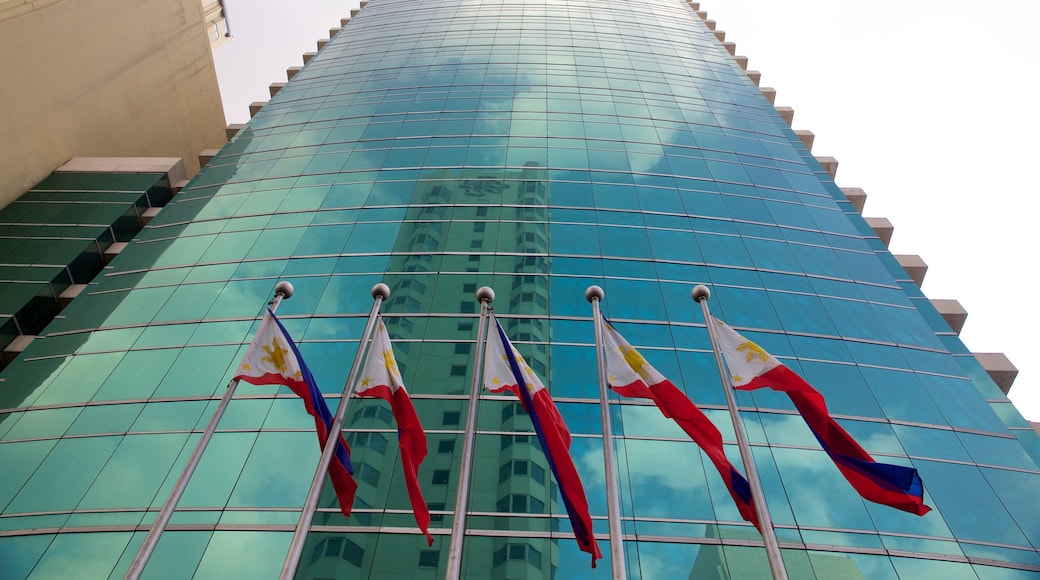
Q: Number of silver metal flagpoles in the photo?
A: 5